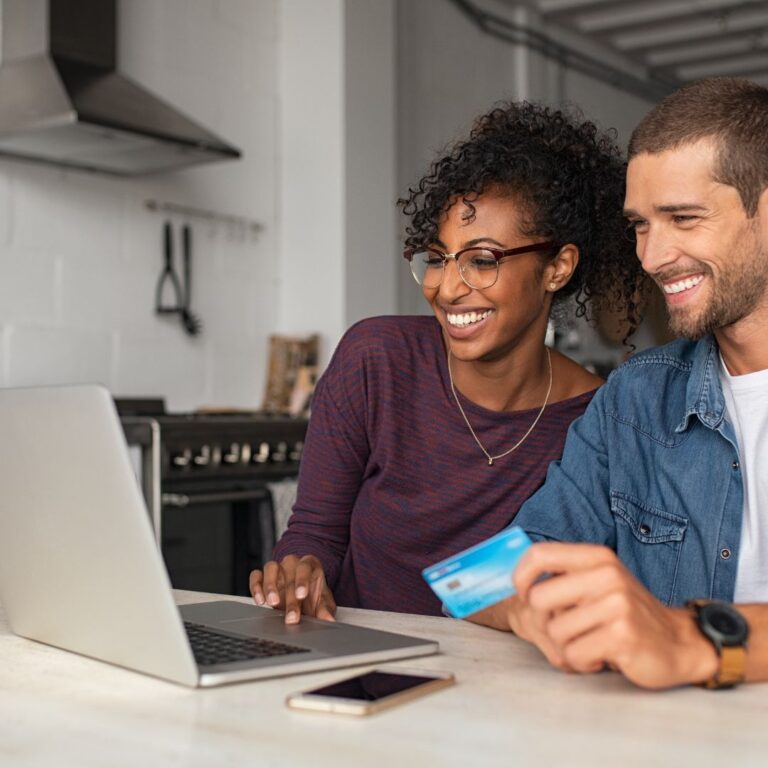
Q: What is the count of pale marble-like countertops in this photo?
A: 1